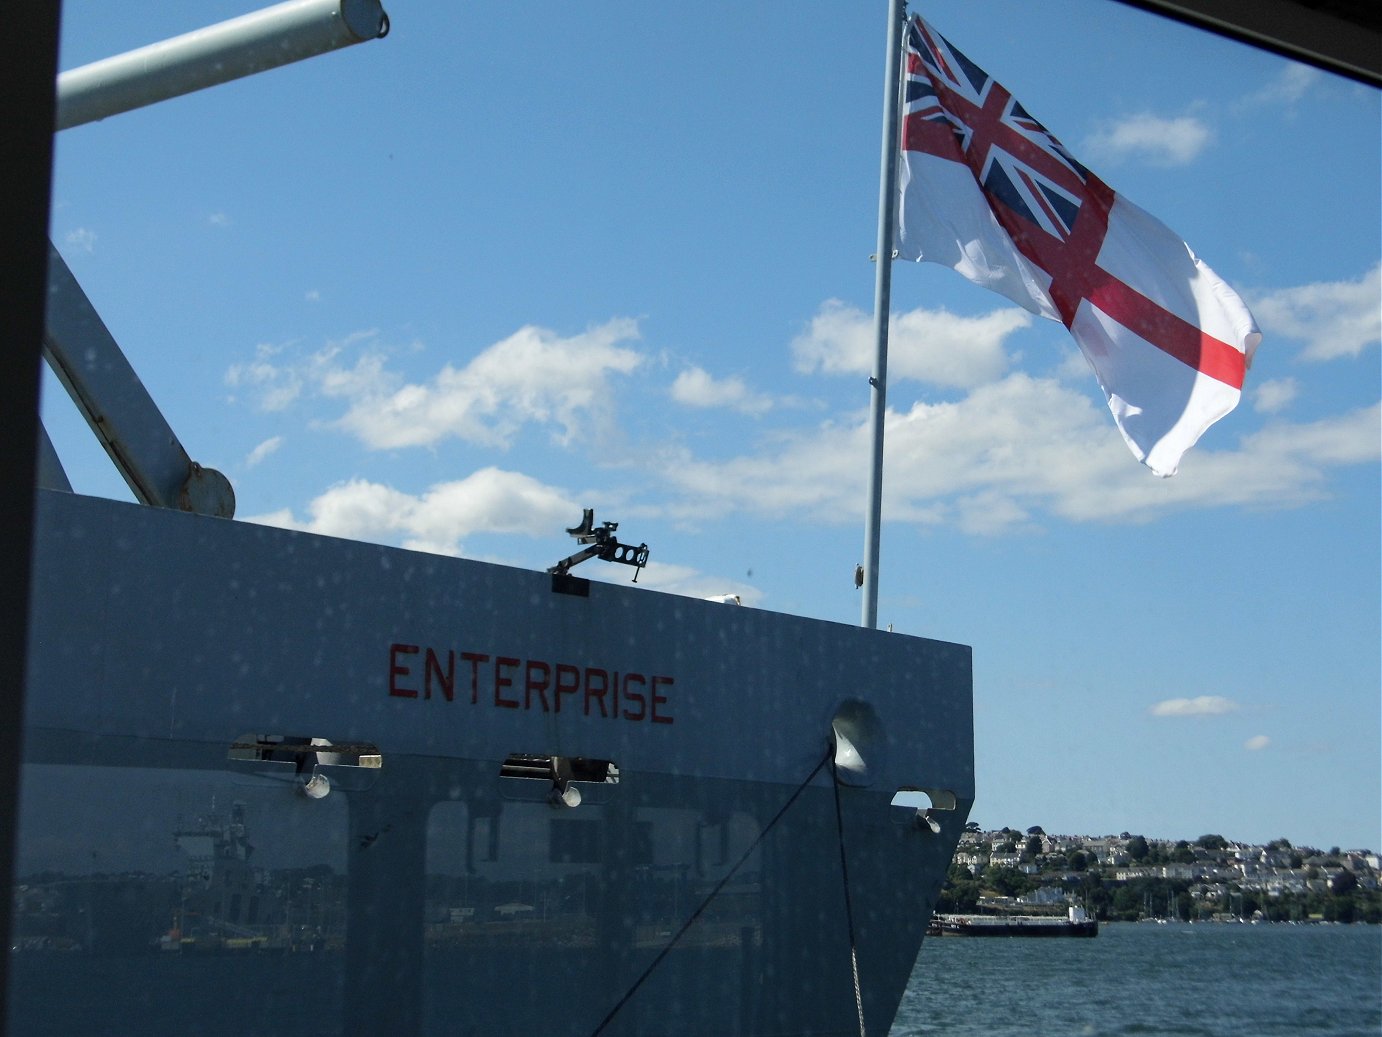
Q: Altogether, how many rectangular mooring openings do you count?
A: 3